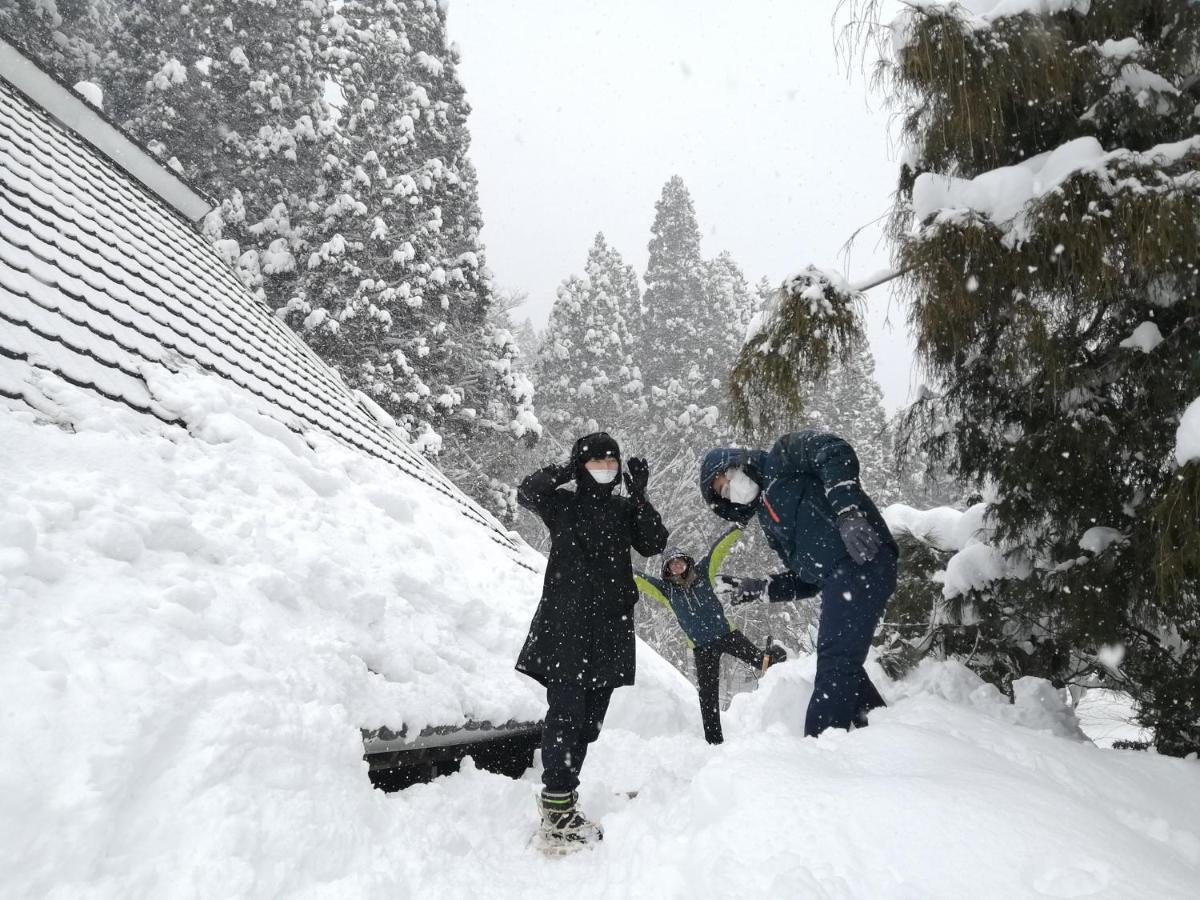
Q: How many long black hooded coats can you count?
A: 1